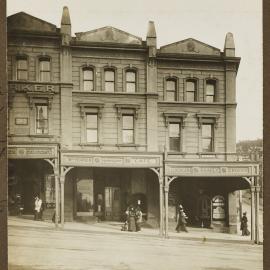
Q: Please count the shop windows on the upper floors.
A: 13